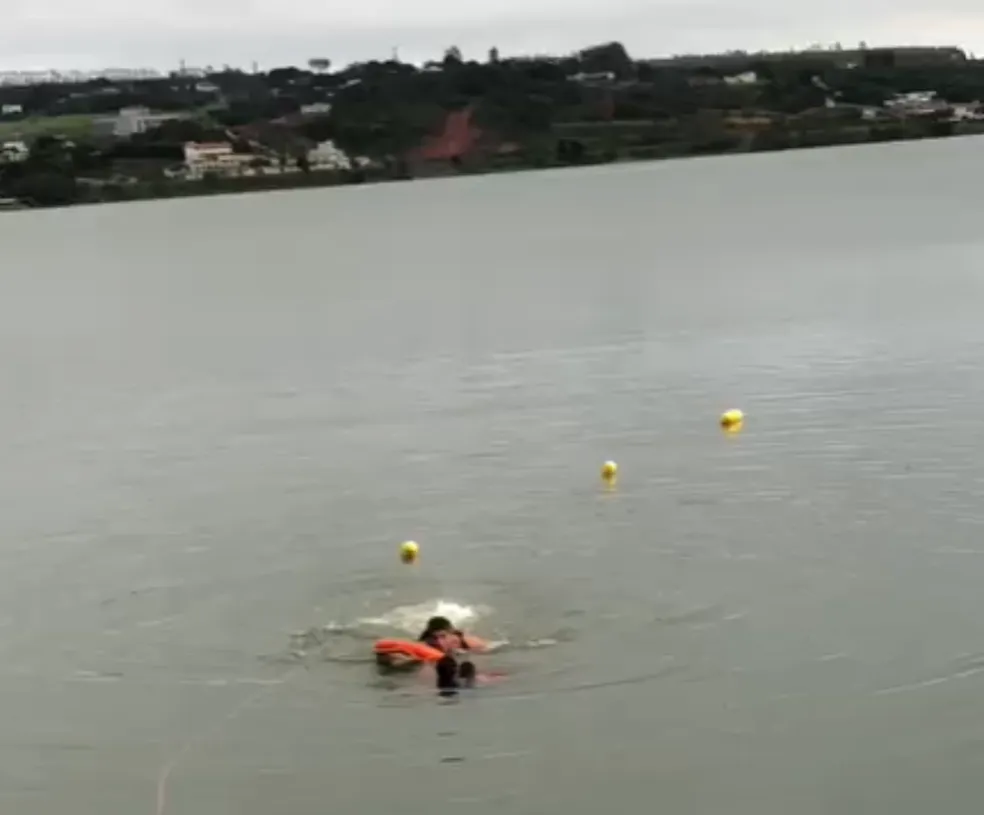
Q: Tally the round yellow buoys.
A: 3